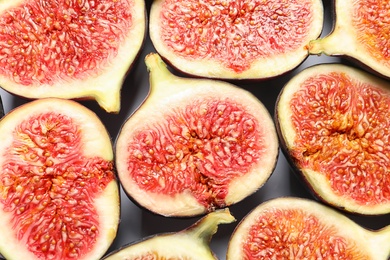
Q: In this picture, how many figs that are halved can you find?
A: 8